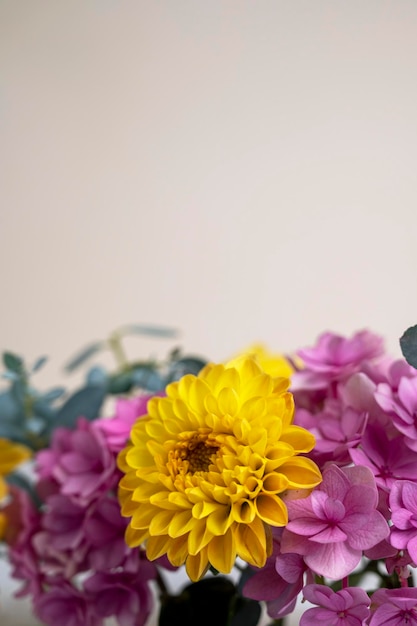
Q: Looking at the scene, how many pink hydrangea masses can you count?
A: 2